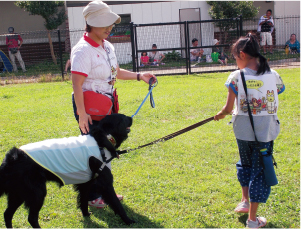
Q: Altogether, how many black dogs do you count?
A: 1